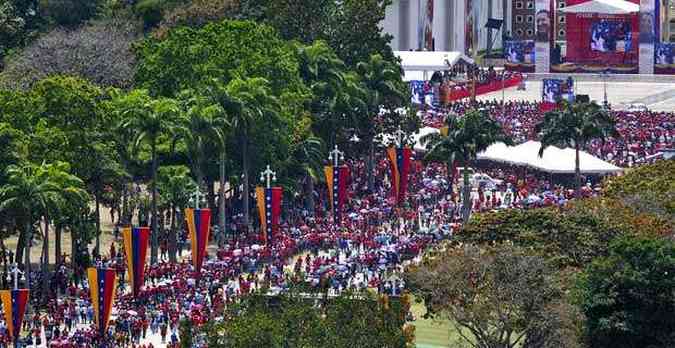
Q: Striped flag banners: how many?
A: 7